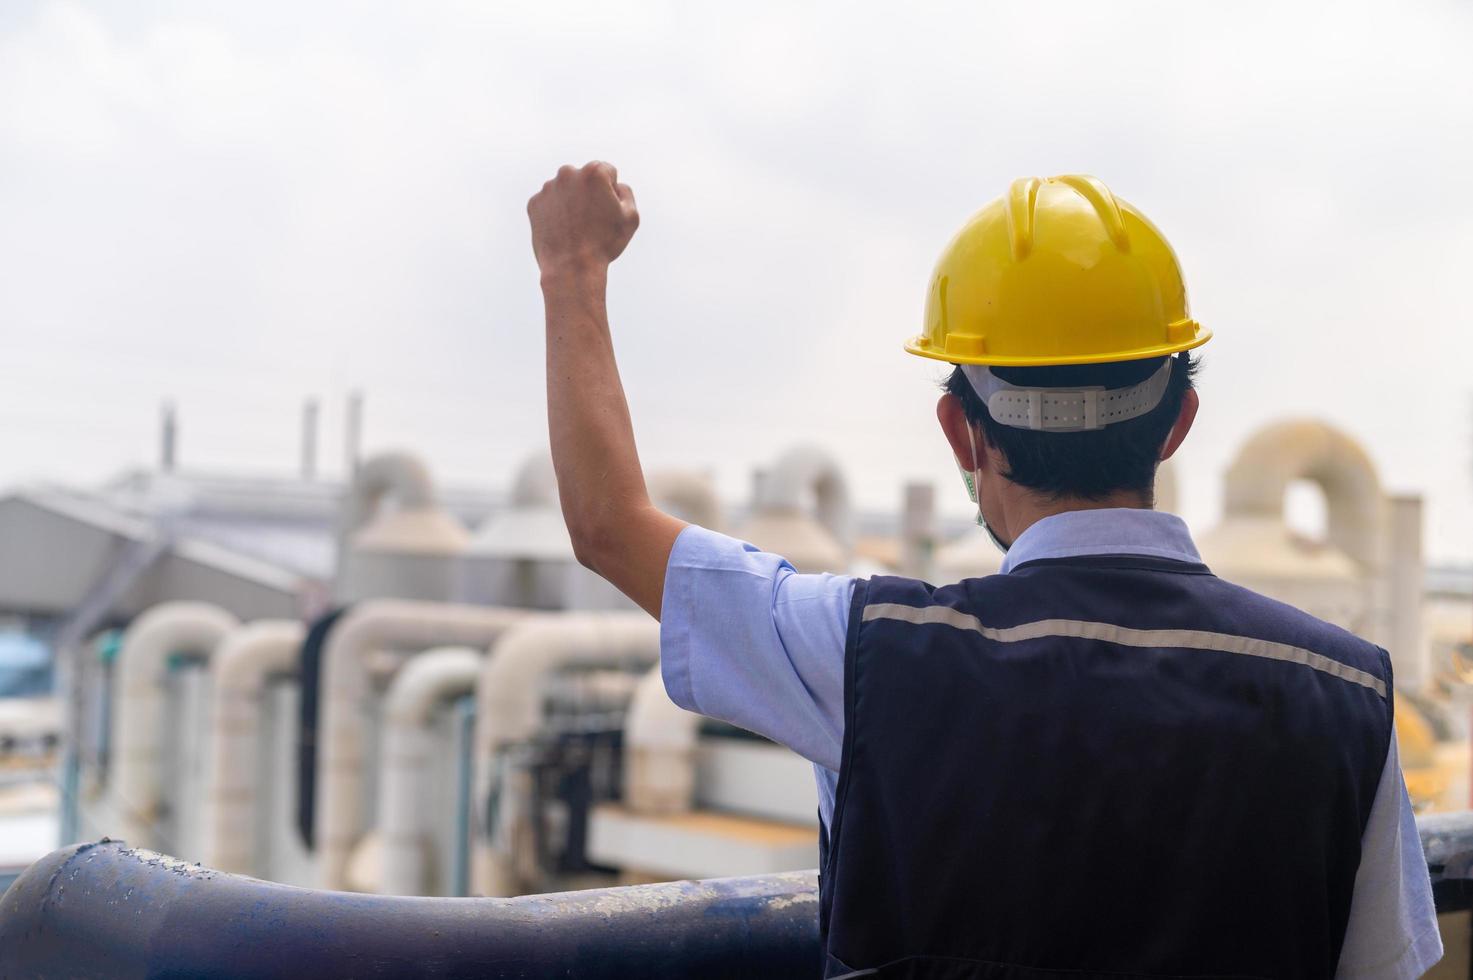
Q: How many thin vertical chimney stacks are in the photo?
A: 3